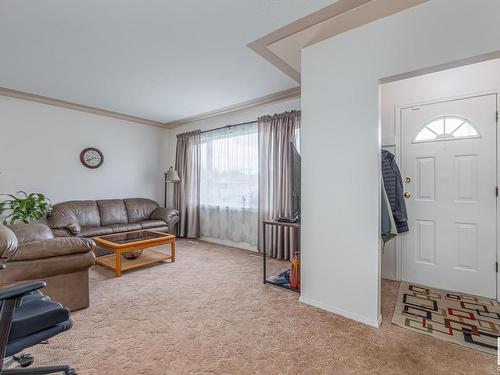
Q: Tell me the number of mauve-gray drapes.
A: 2